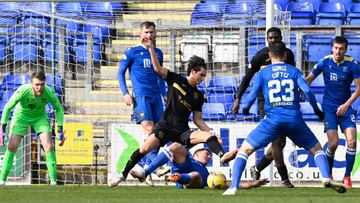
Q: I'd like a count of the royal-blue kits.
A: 4